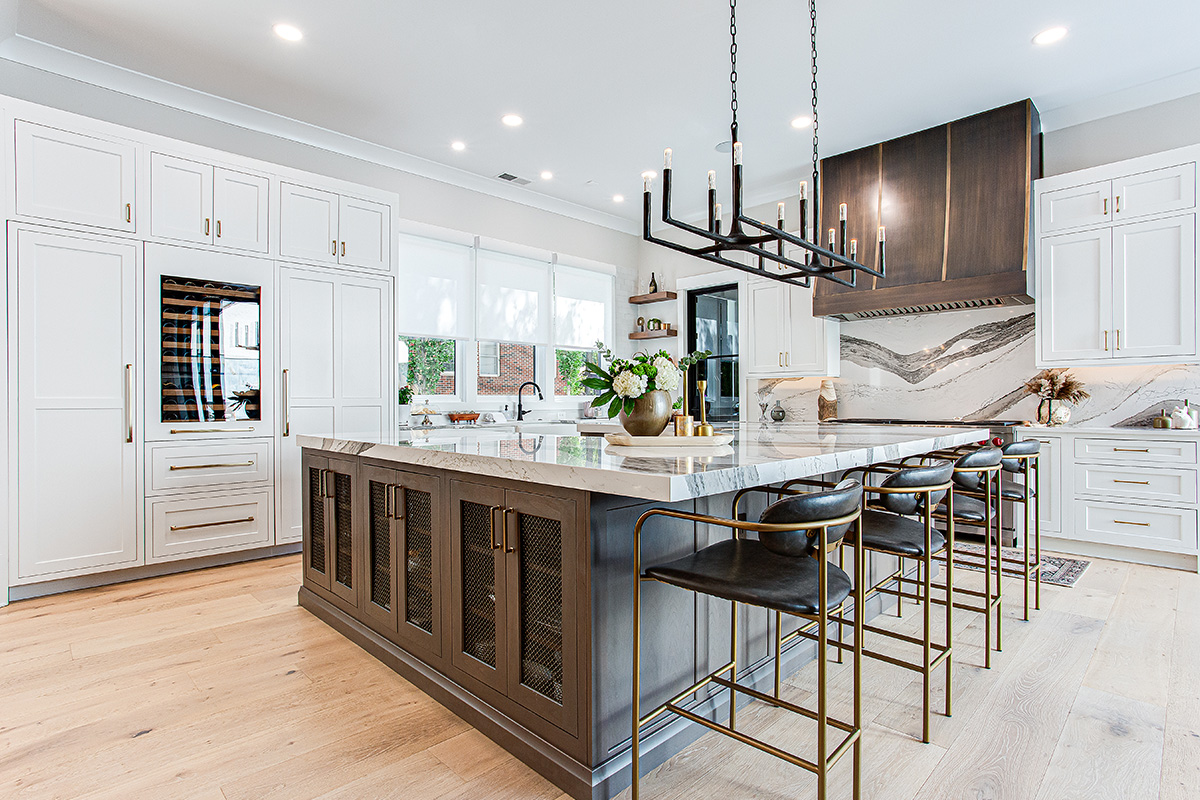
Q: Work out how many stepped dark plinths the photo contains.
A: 1